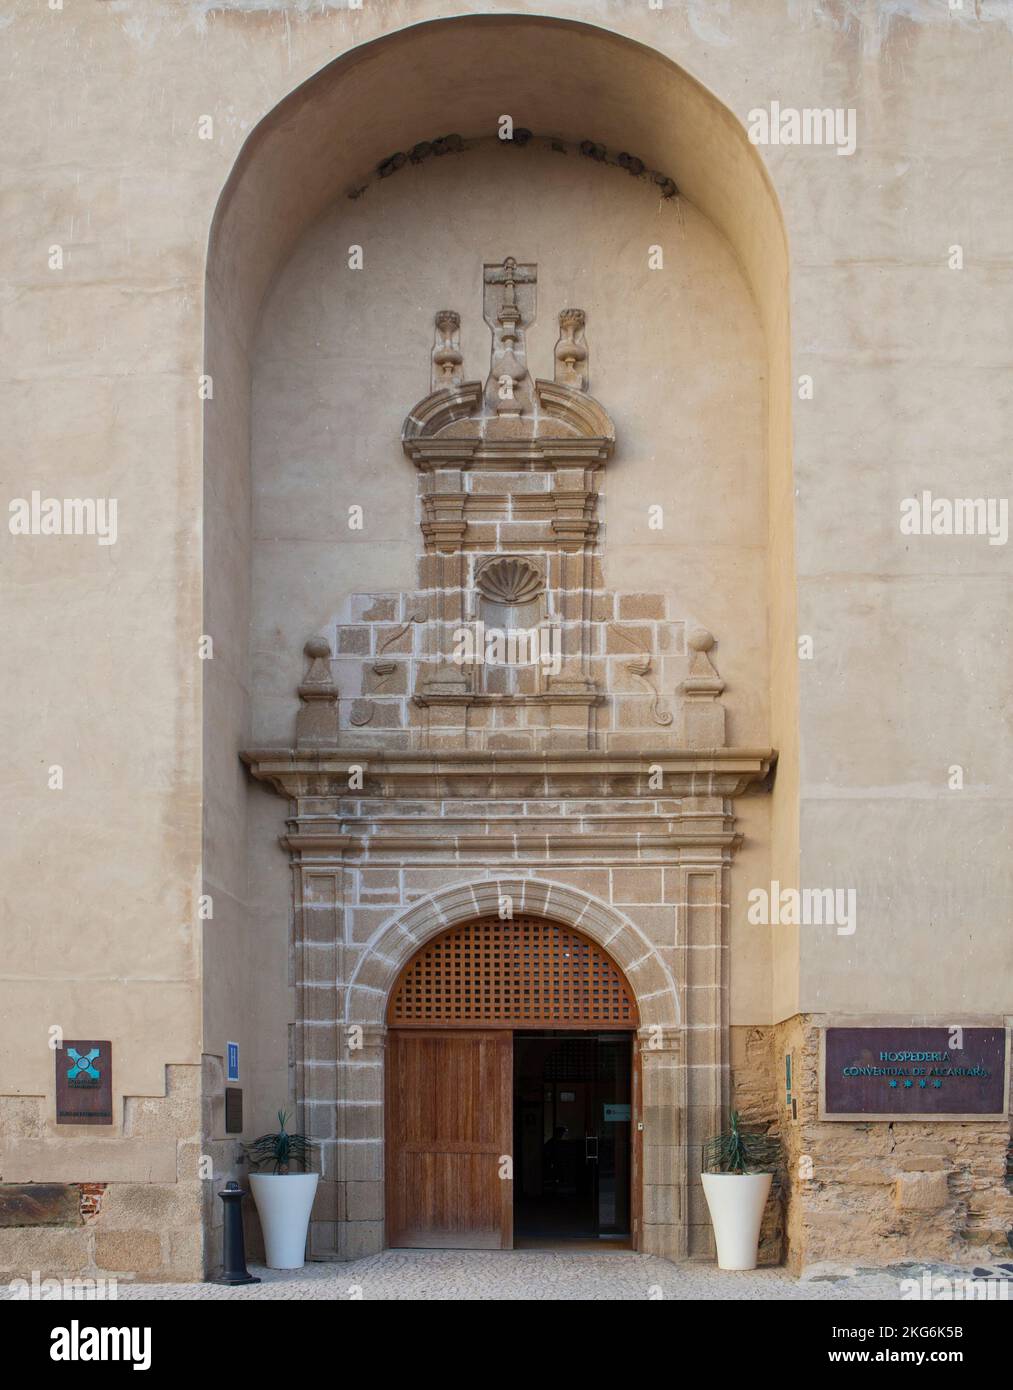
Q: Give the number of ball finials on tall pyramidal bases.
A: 2